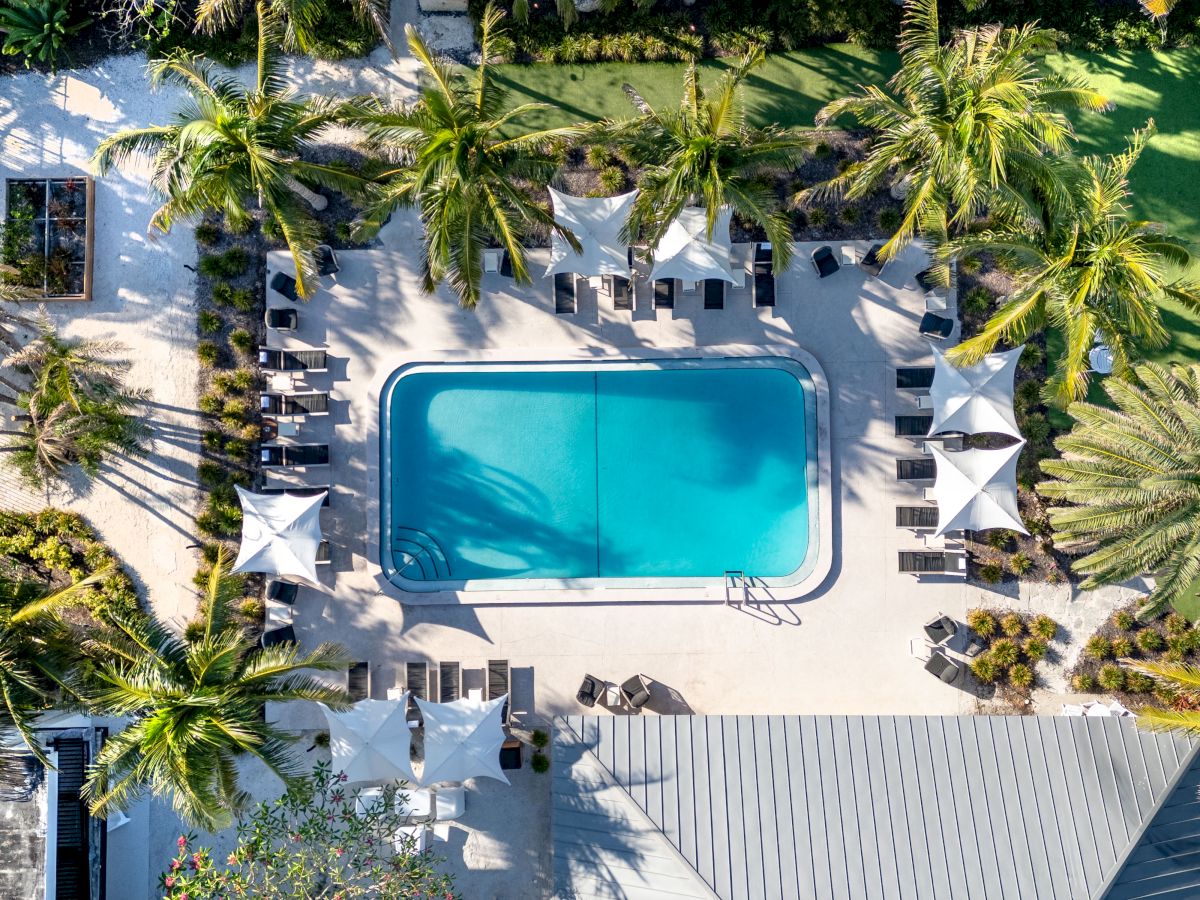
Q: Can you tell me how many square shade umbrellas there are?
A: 7